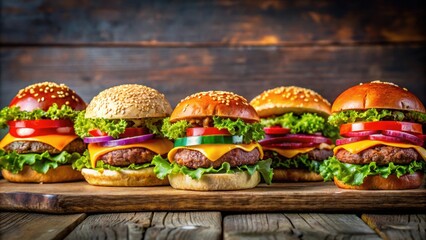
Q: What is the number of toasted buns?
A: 5